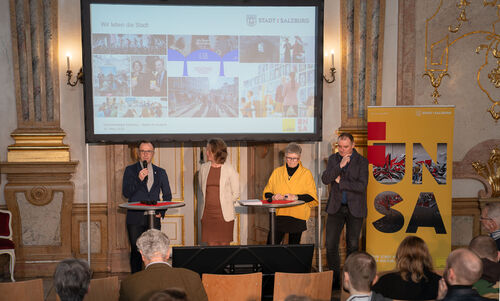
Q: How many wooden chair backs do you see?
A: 4